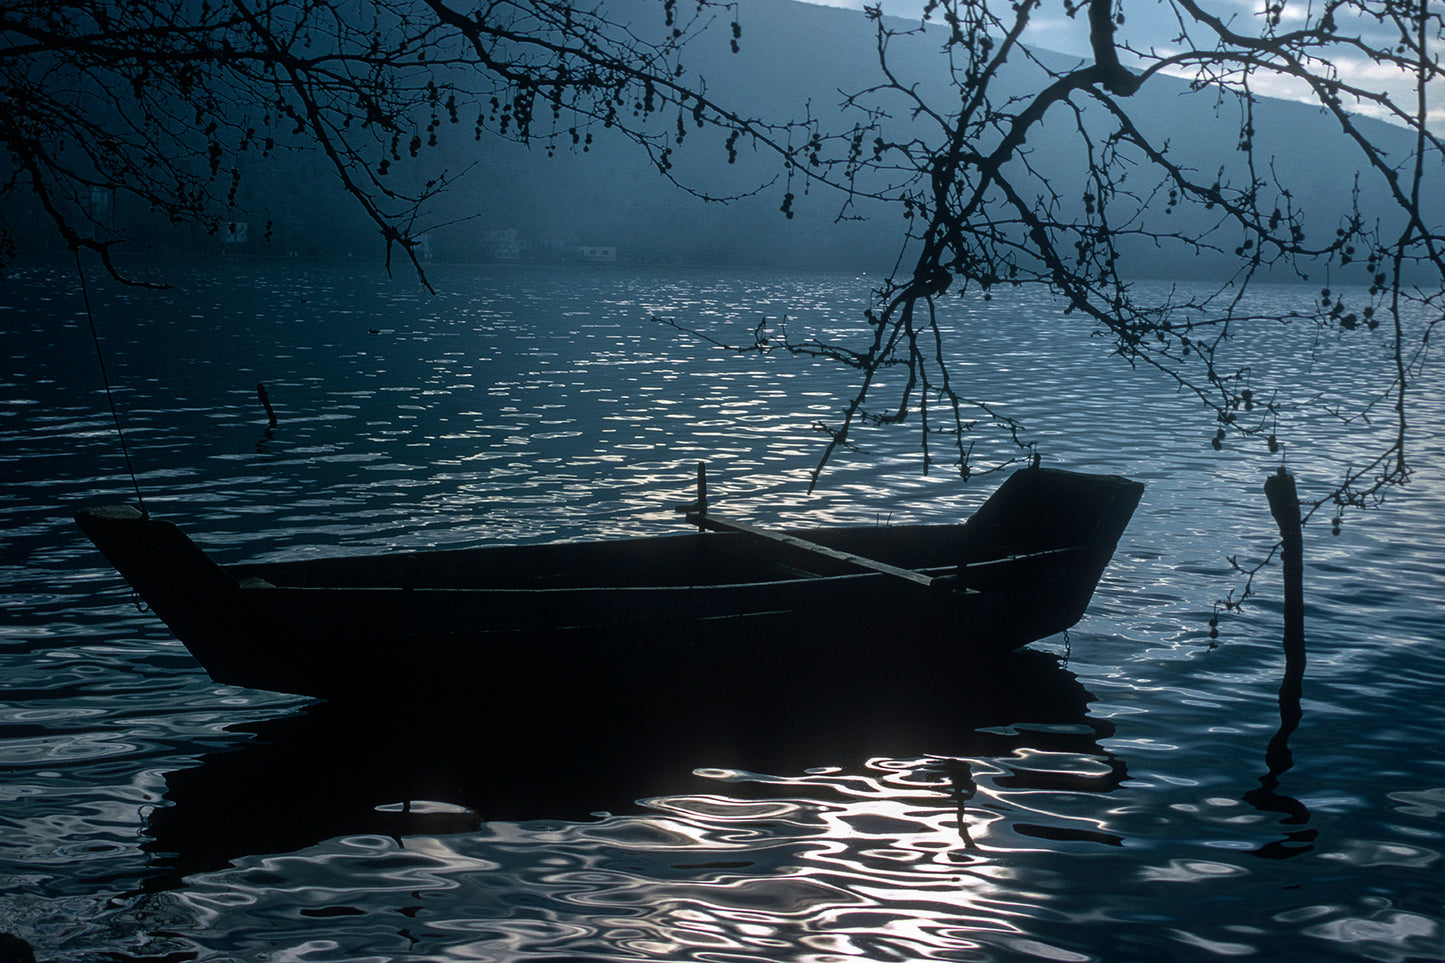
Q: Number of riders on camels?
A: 0